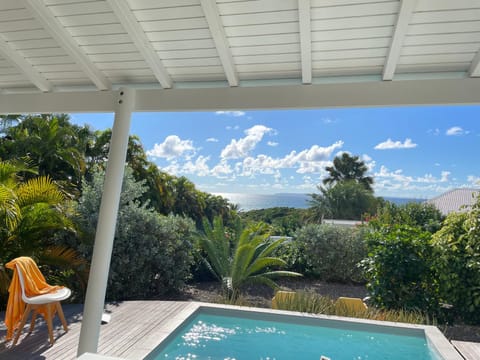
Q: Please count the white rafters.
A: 7